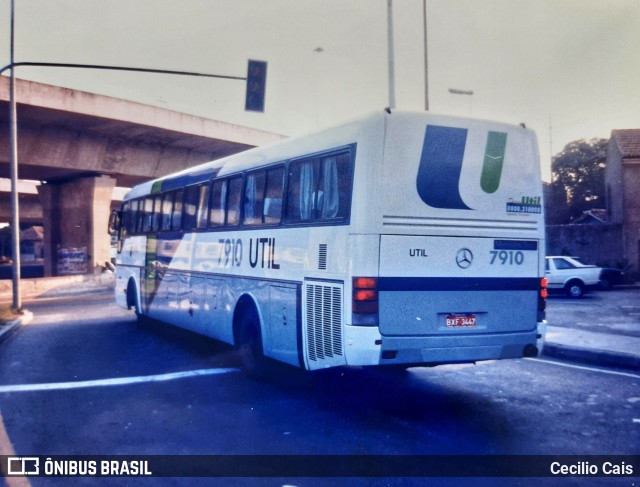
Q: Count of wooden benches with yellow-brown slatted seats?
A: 0